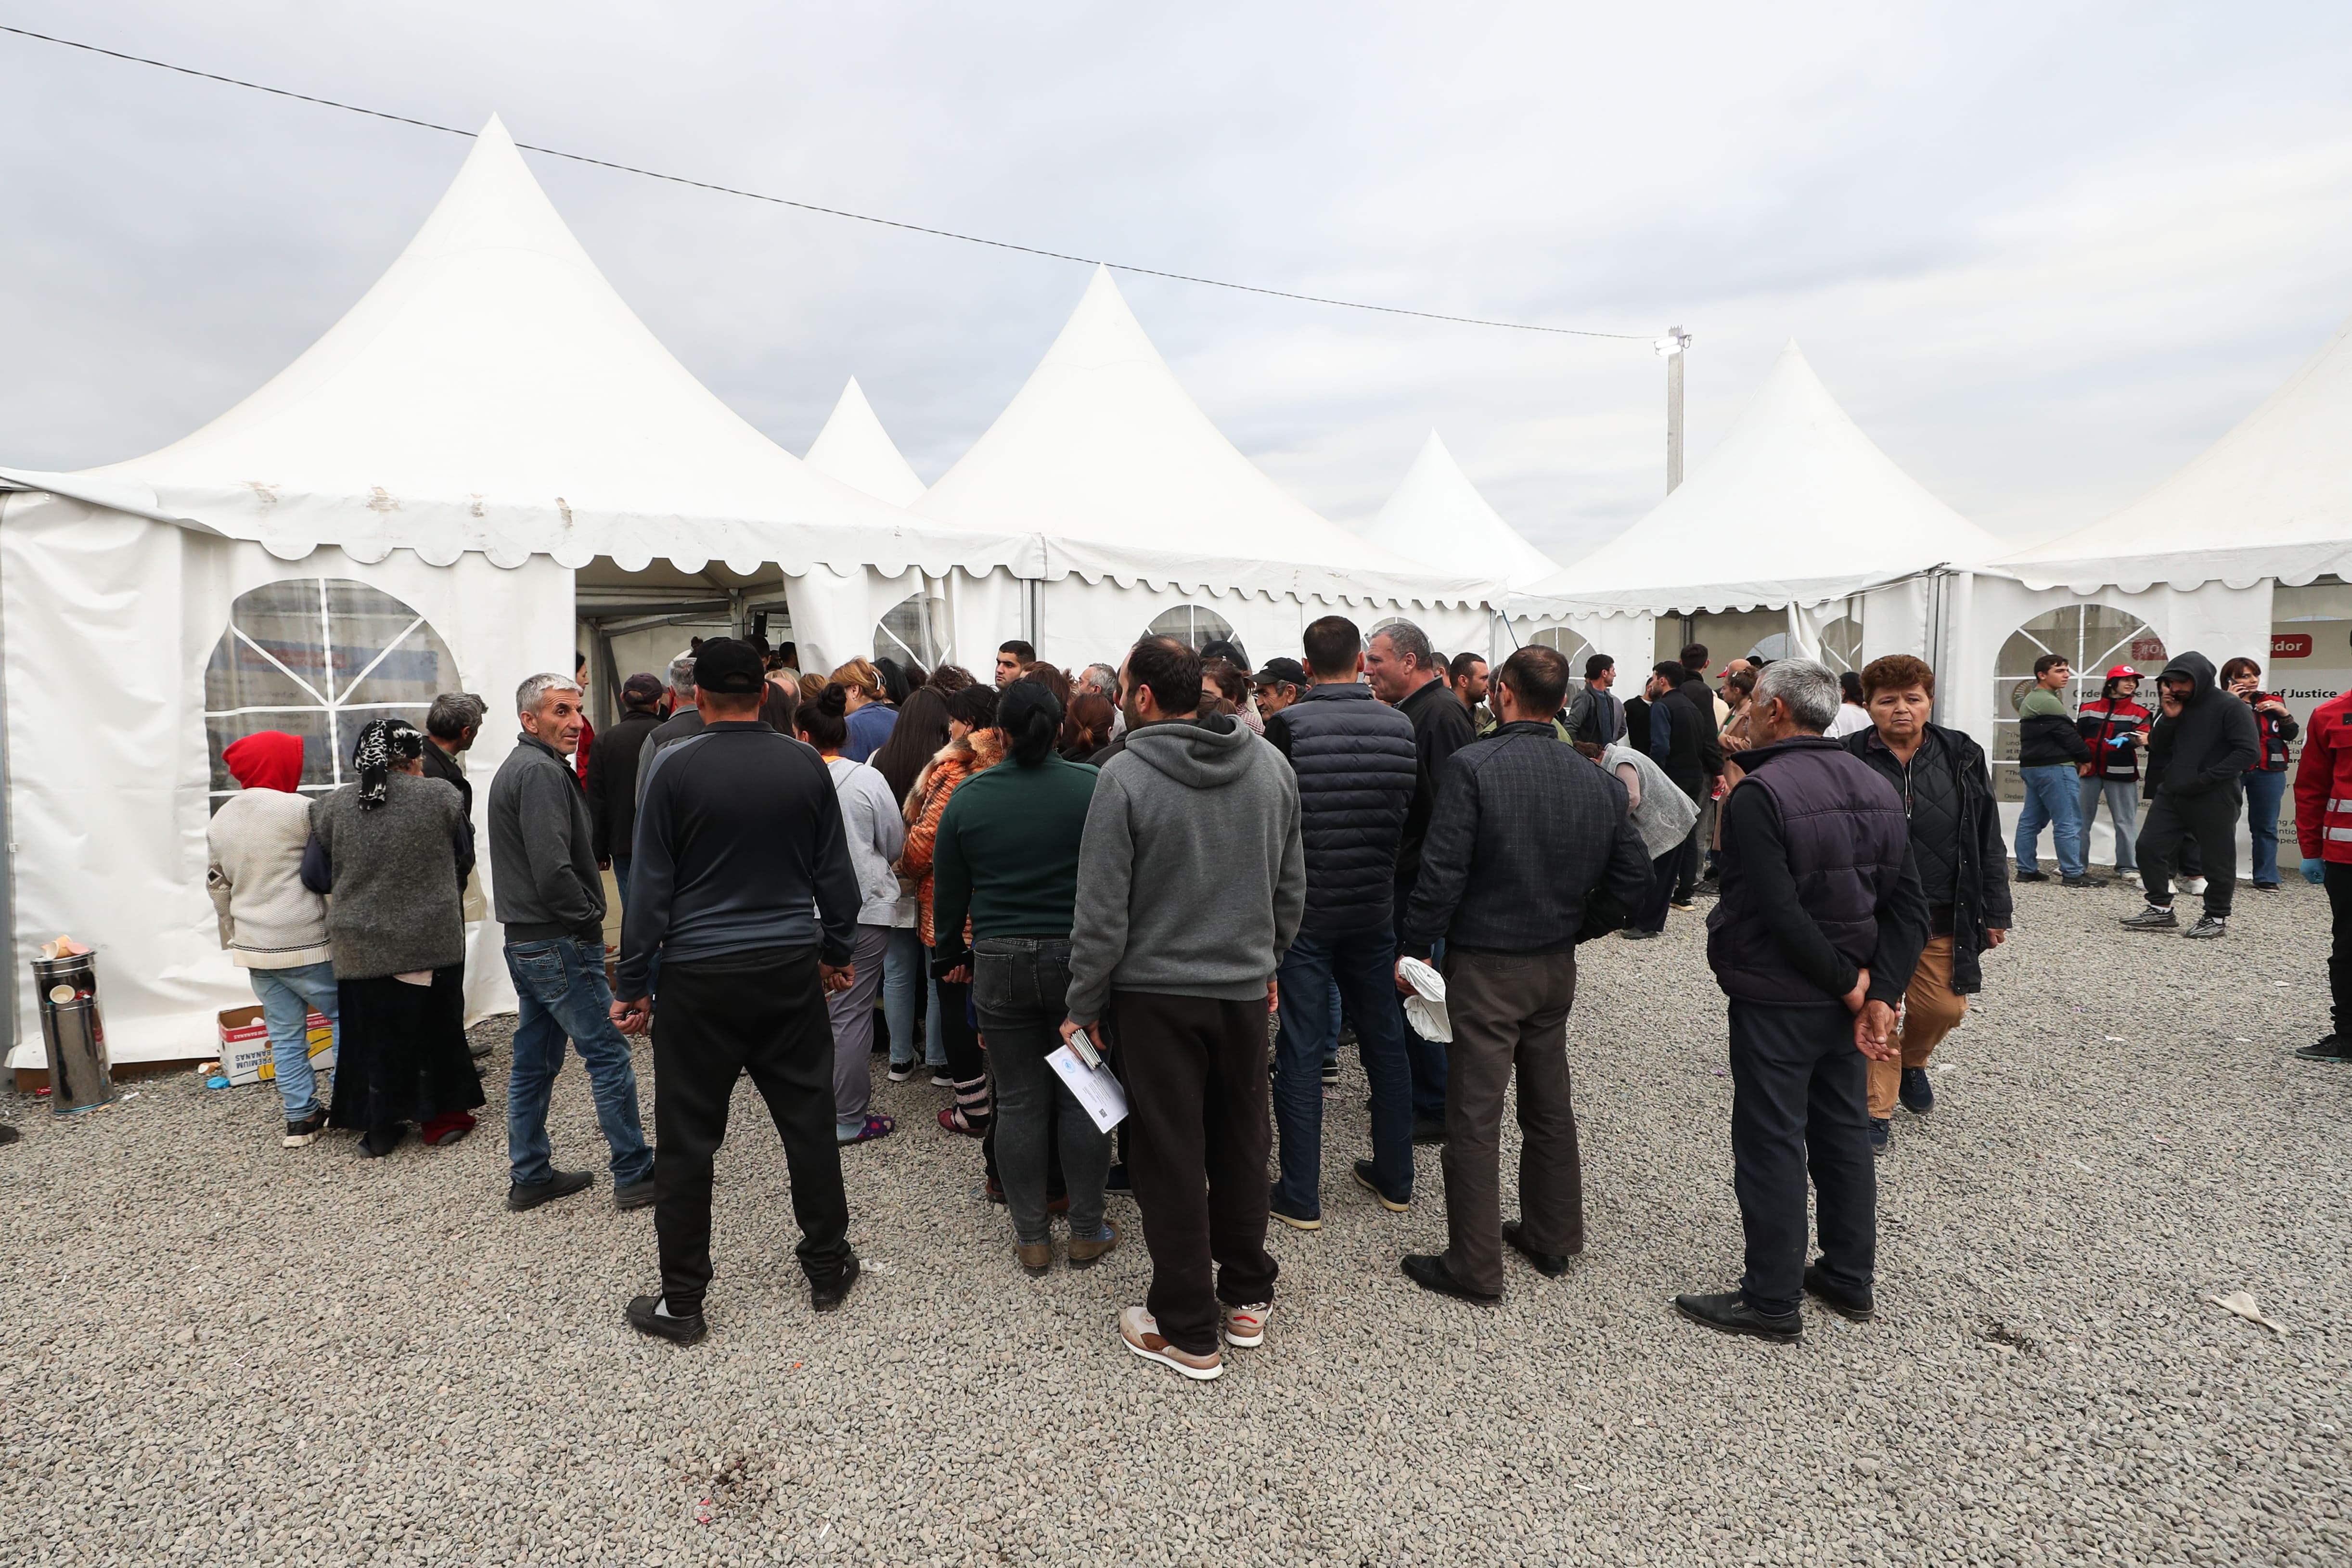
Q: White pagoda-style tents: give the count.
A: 6